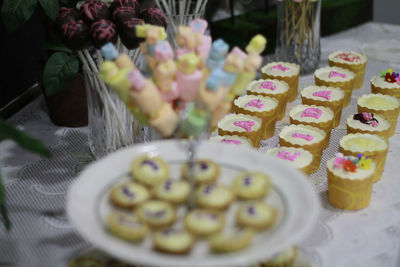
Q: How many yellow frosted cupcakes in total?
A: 2